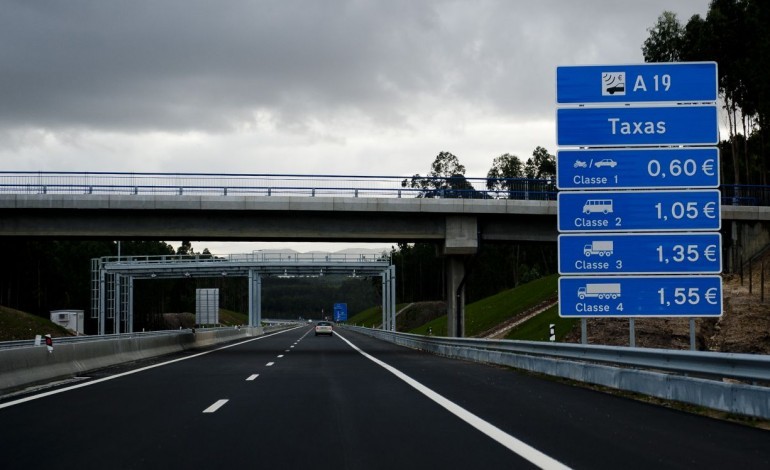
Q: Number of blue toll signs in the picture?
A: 6